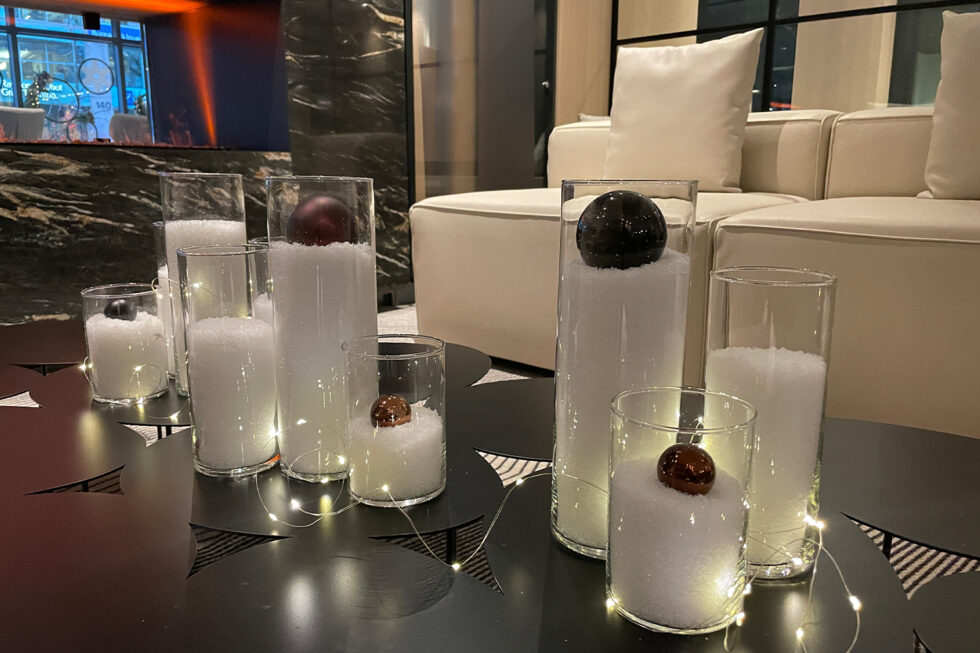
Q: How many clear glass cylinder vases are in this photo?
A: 10